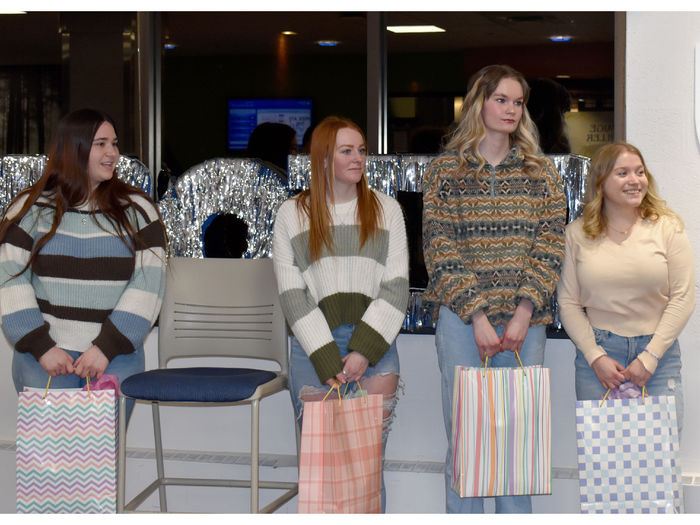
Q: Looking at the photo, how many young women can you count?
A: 4